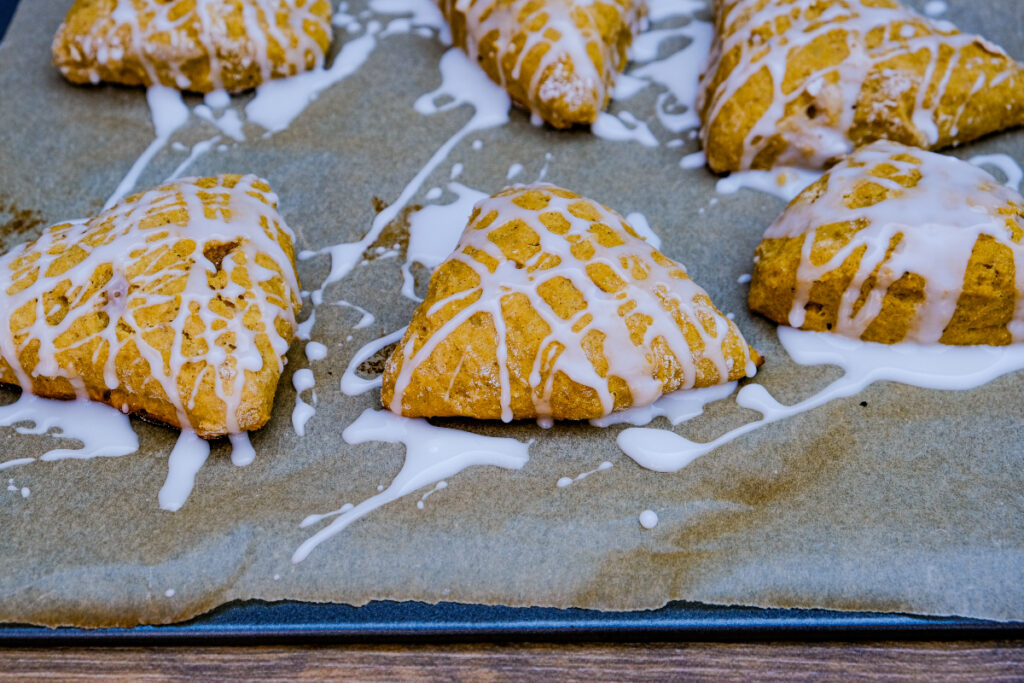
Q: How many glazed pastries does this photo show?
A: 6